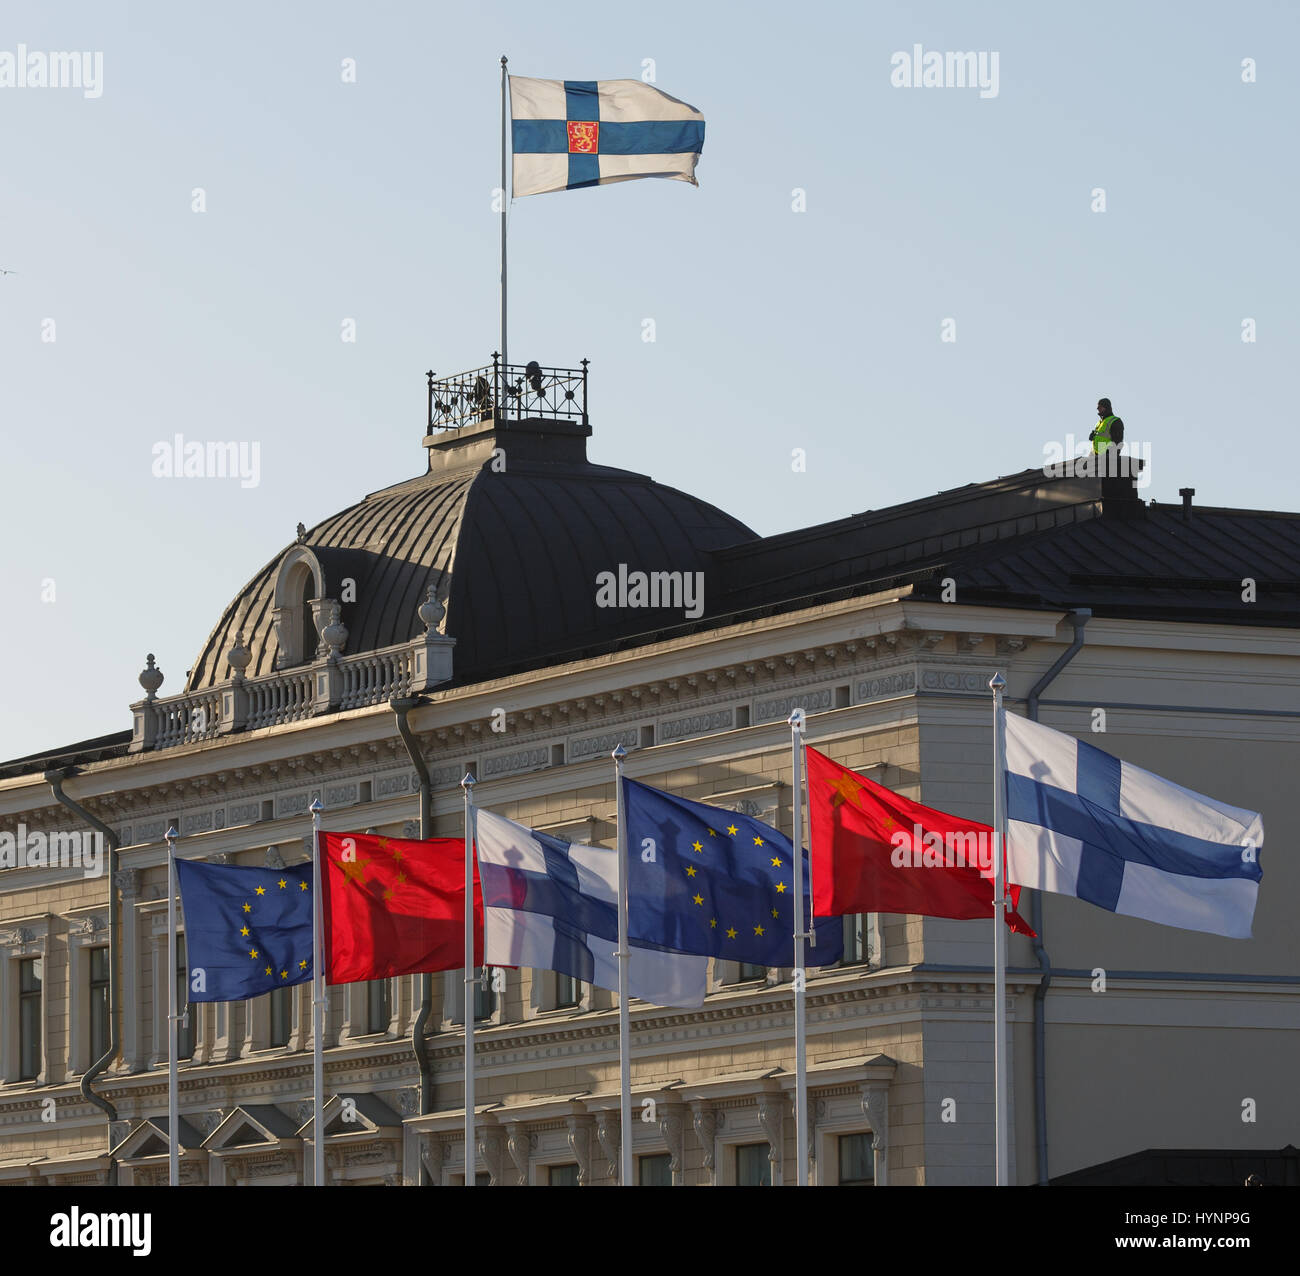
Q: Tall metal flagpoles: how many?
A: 7